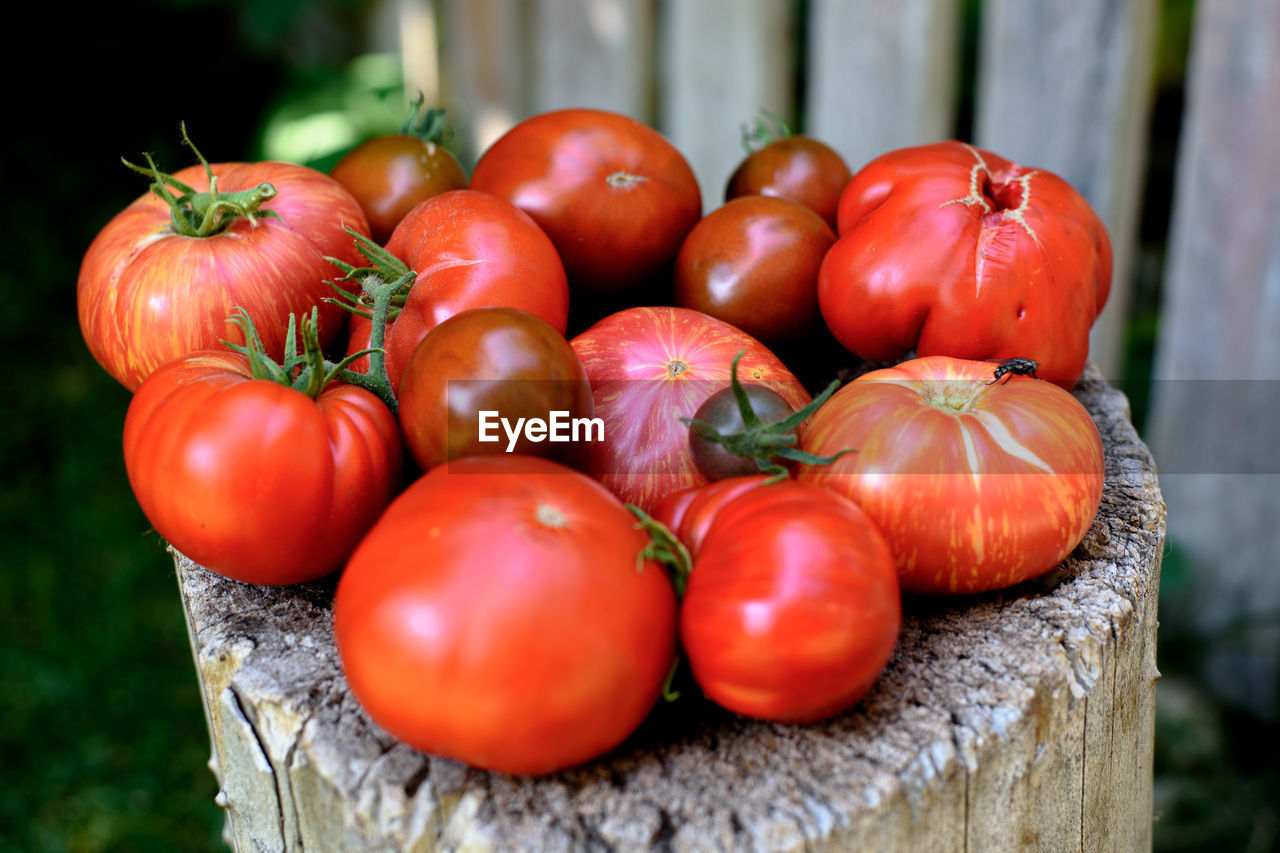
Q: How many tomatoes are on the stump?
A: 14